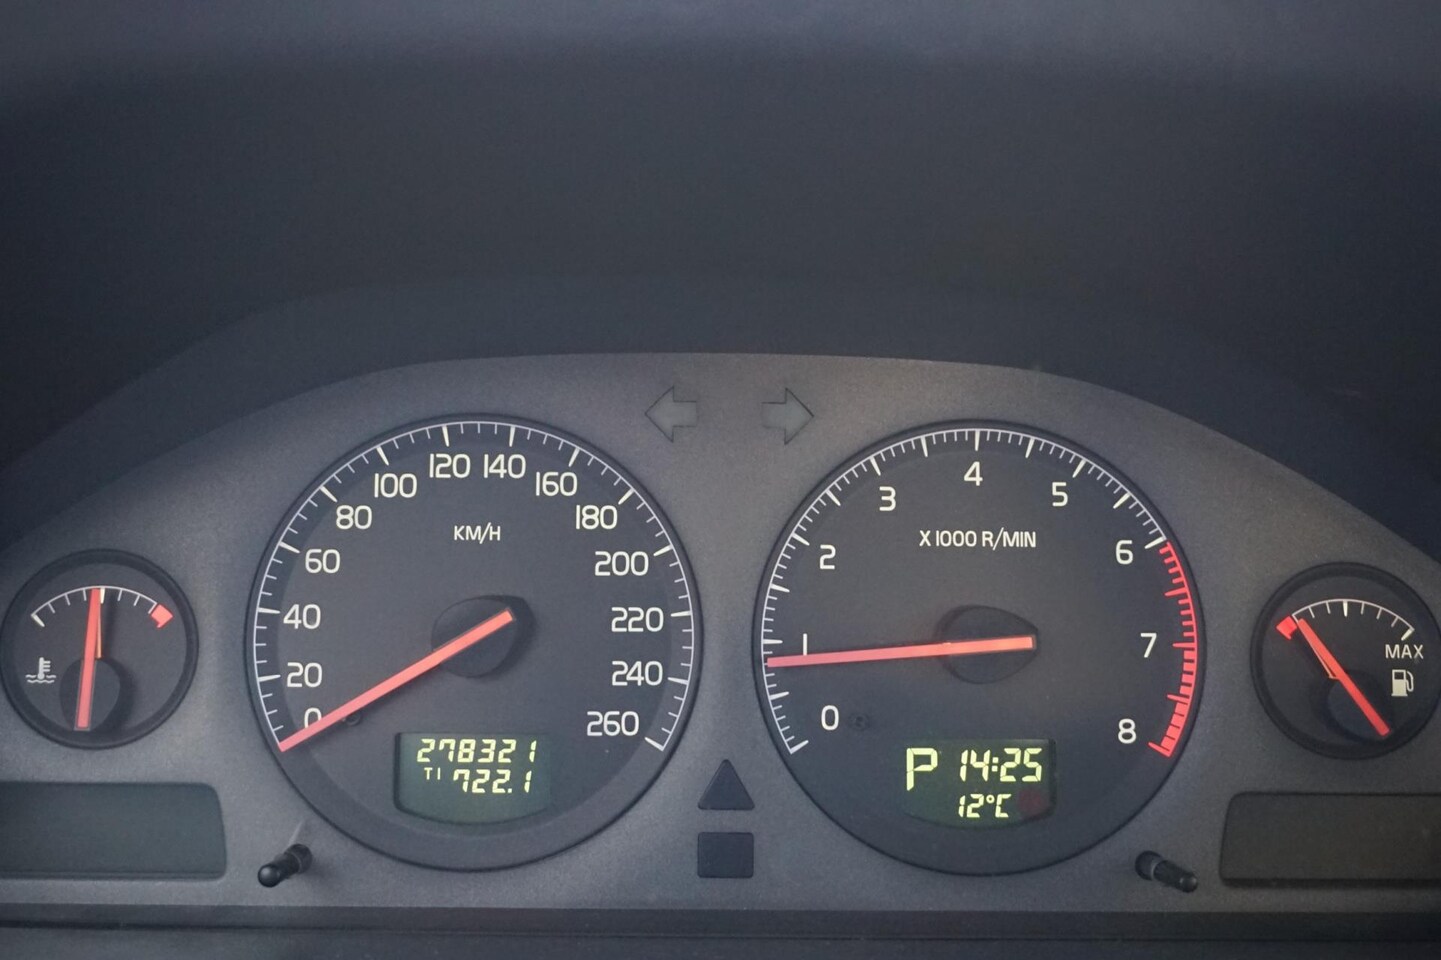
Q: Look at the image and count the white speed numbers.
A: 14